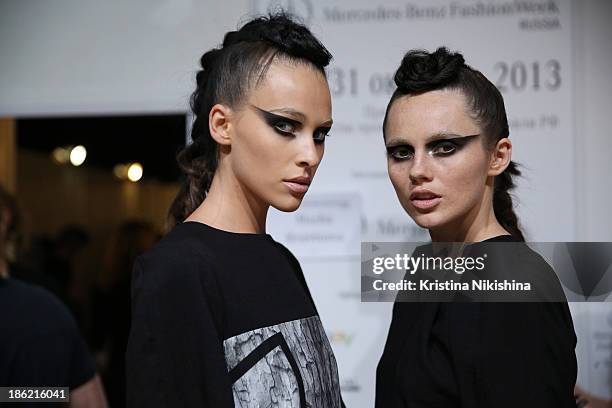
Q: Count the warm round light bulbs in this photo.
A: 2